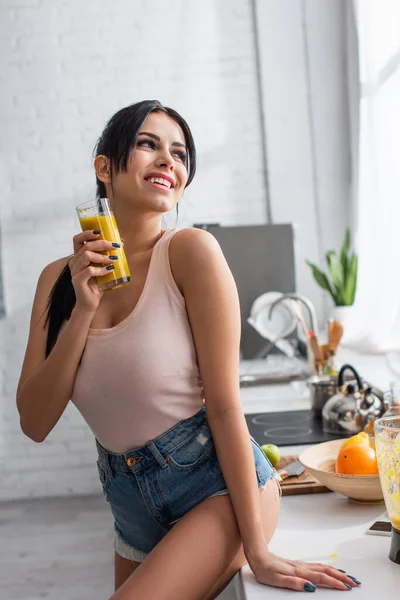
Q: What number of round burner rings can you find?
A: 2